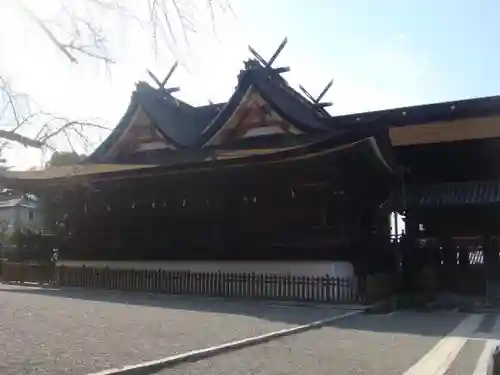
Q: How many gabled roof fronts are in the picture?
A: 2